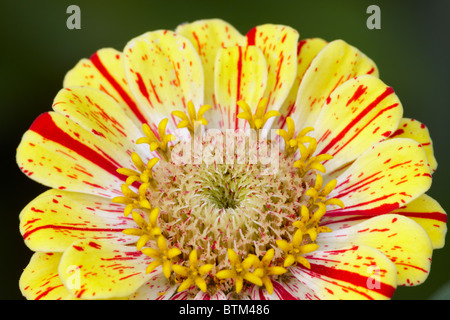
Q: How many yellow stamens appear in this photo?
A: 15